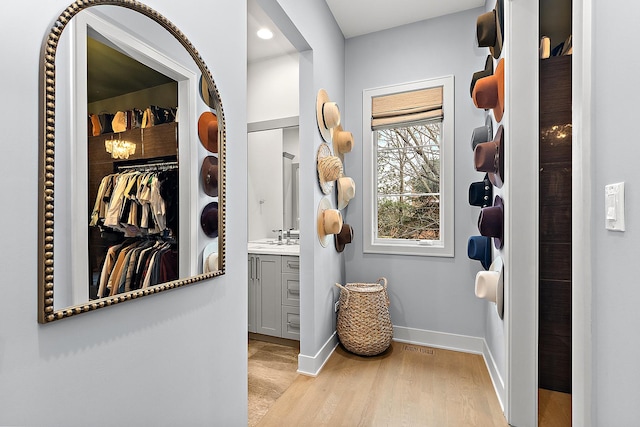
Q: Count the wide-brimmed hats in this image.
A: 15